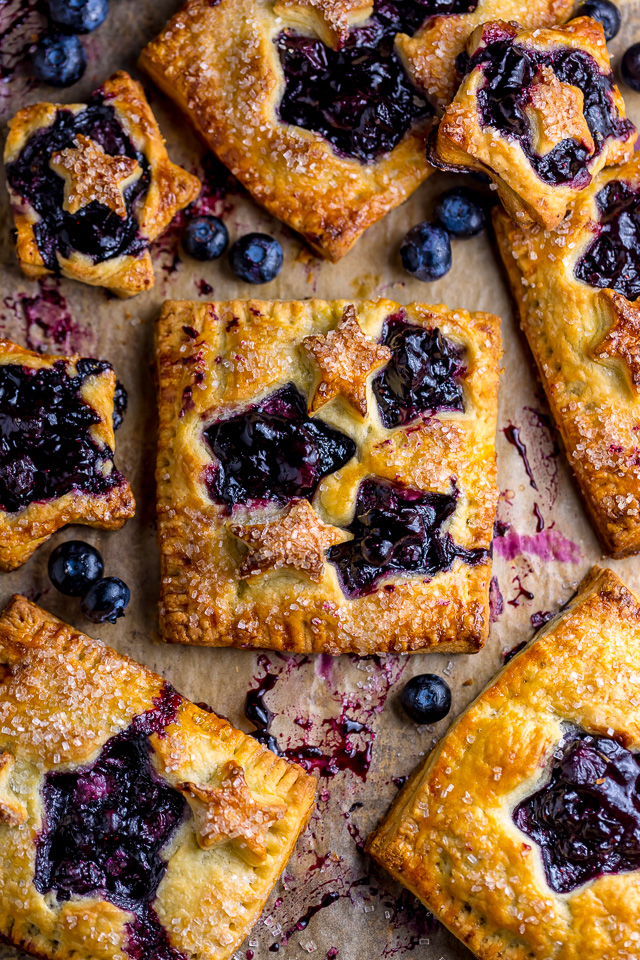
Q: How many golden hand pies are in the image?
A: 8